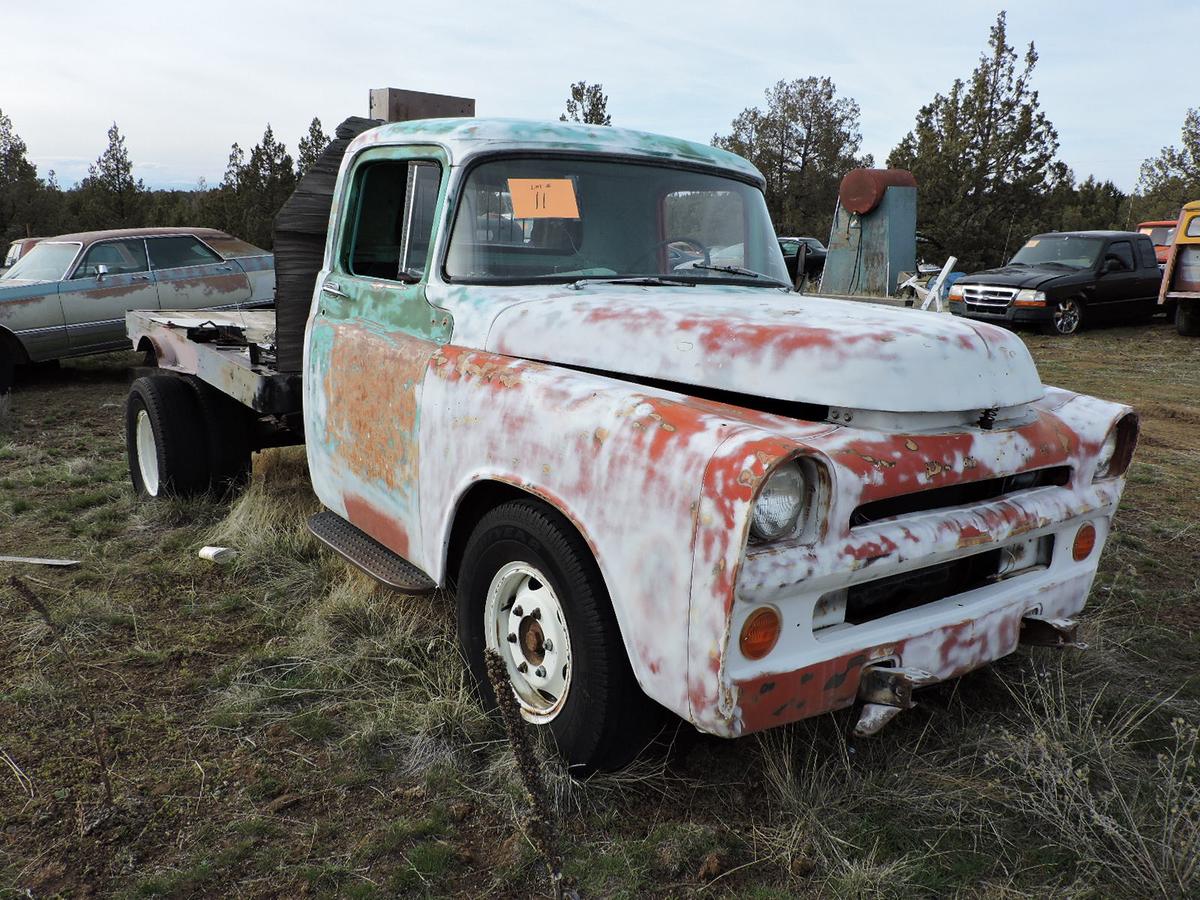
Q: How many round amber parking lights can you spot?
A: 2